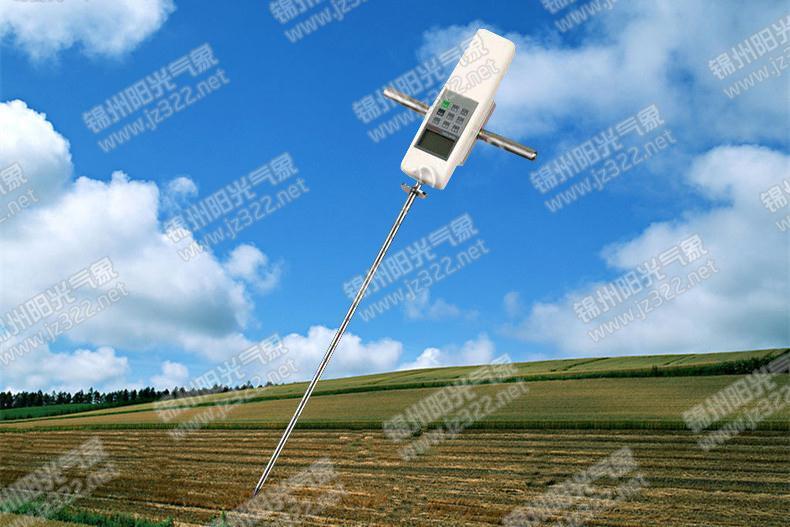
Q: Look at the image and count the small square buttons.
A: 9